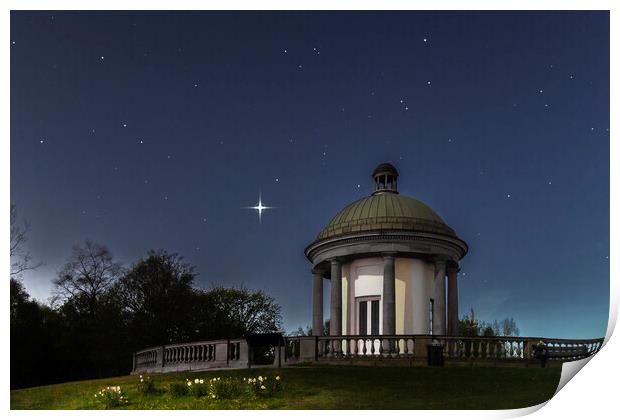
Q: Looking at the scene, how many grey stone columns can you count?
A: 5